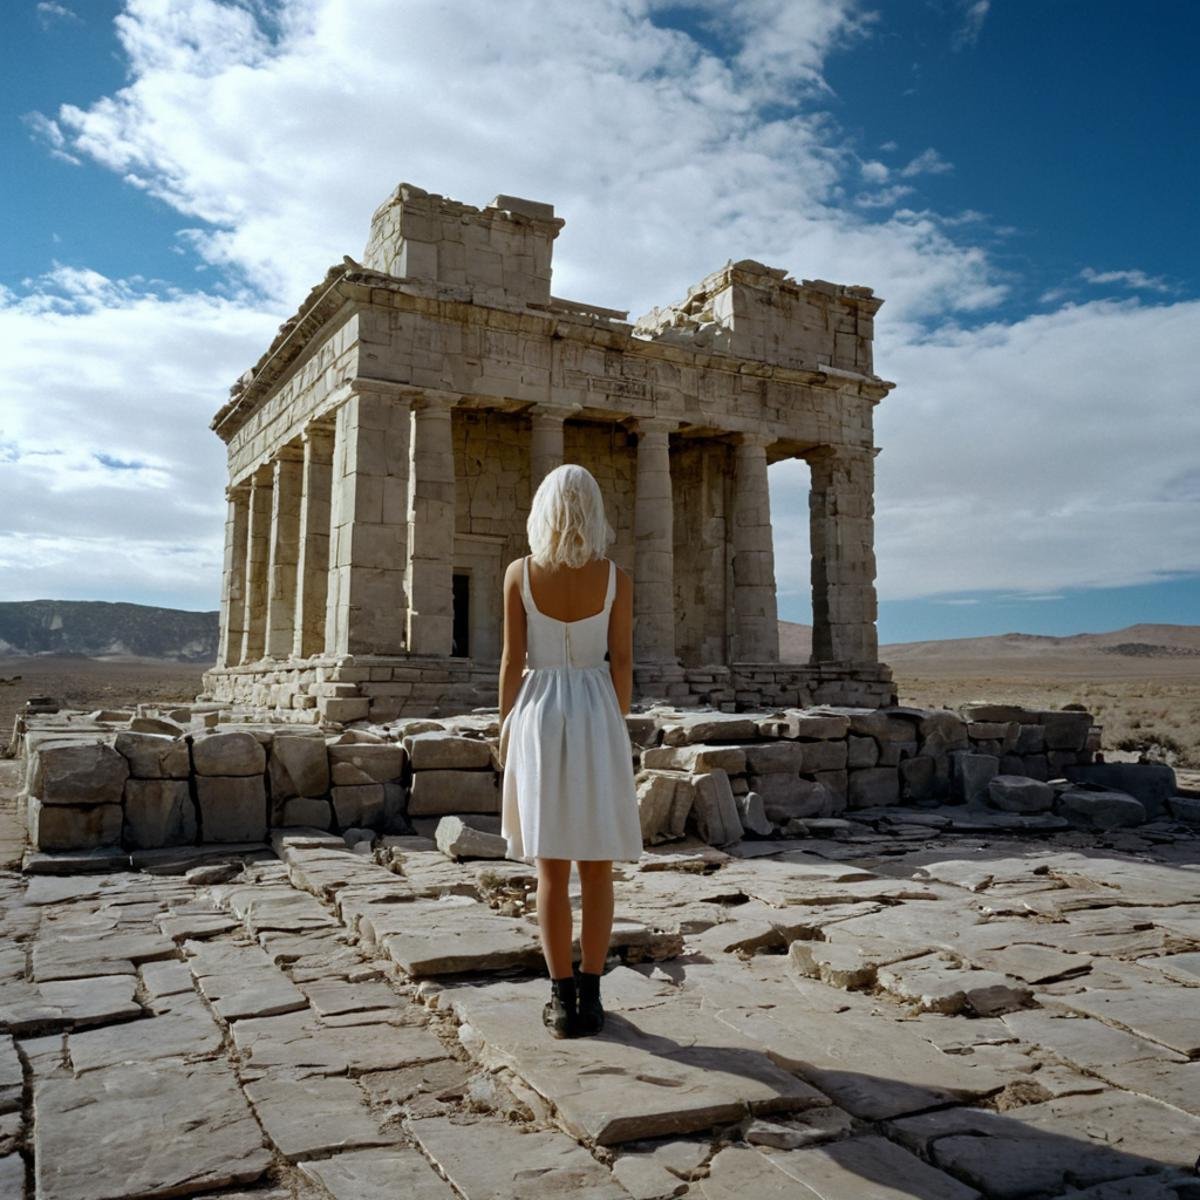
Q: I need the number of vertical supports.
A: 10